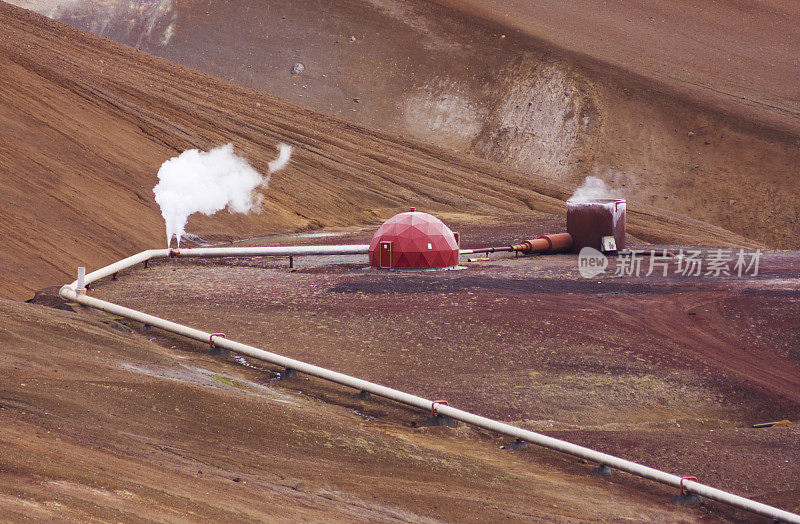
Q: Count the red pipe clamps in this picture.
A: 3